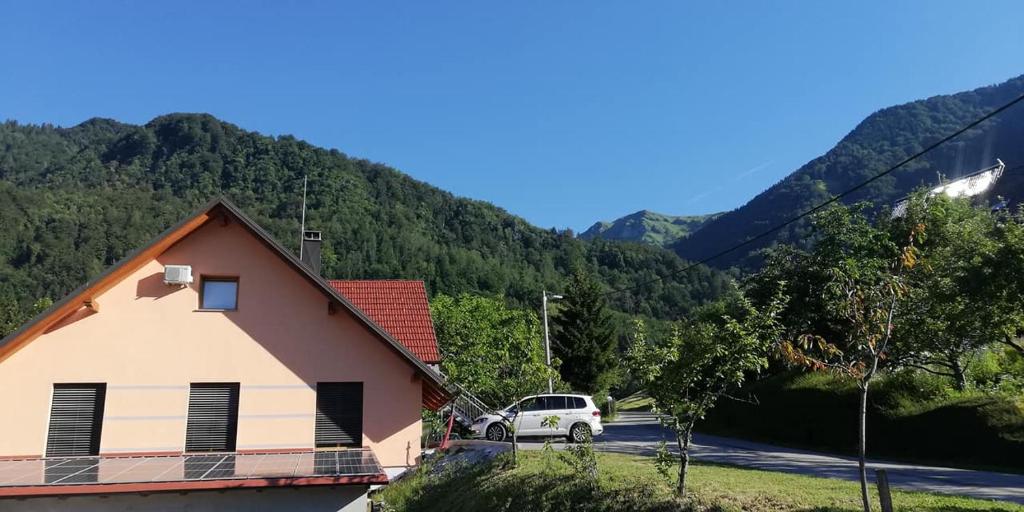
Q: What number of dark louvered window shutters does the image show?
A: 3